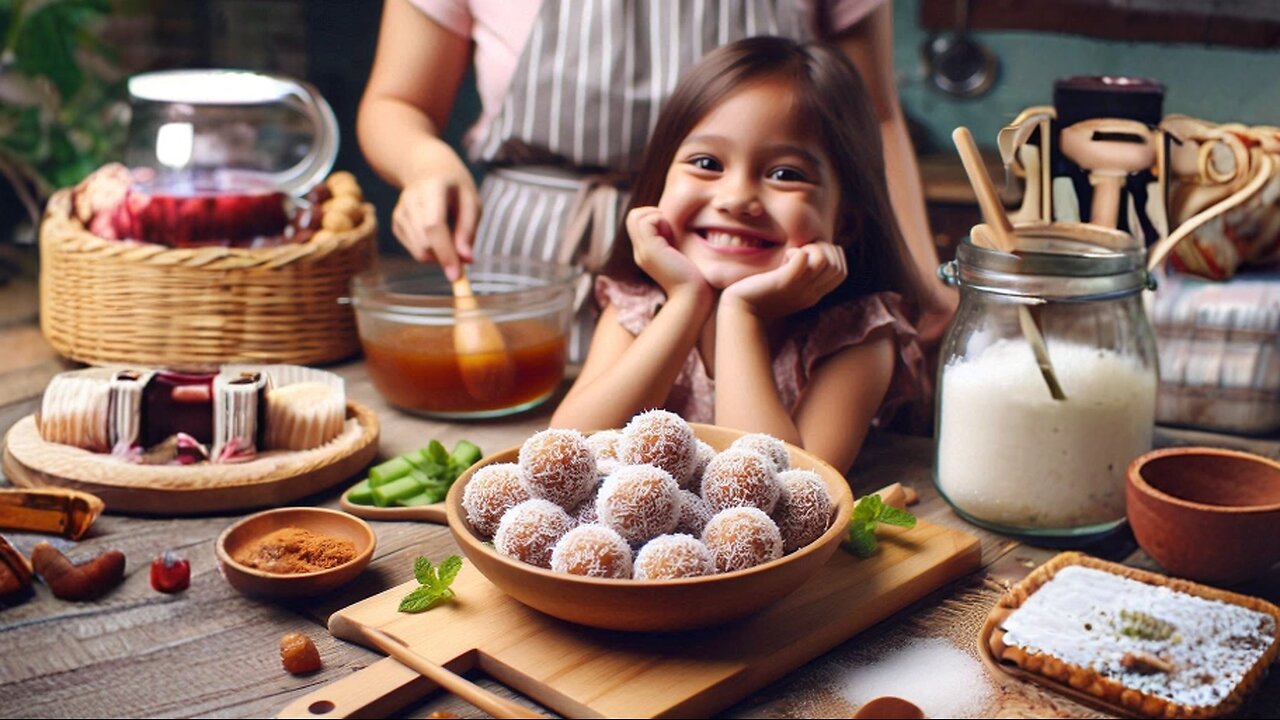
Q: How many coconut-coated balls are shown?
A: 15